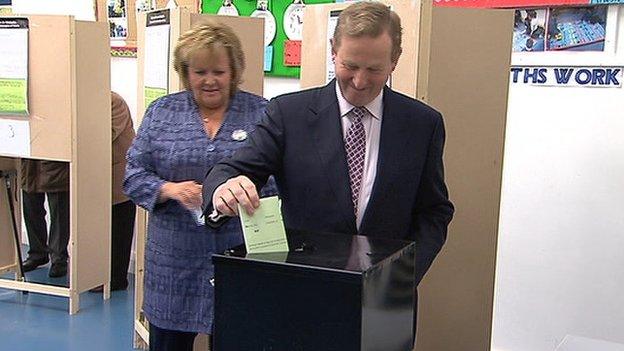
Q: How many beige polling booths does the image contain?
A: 3